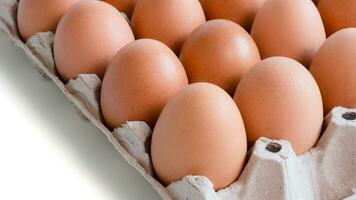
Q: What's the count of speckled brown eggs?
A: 12